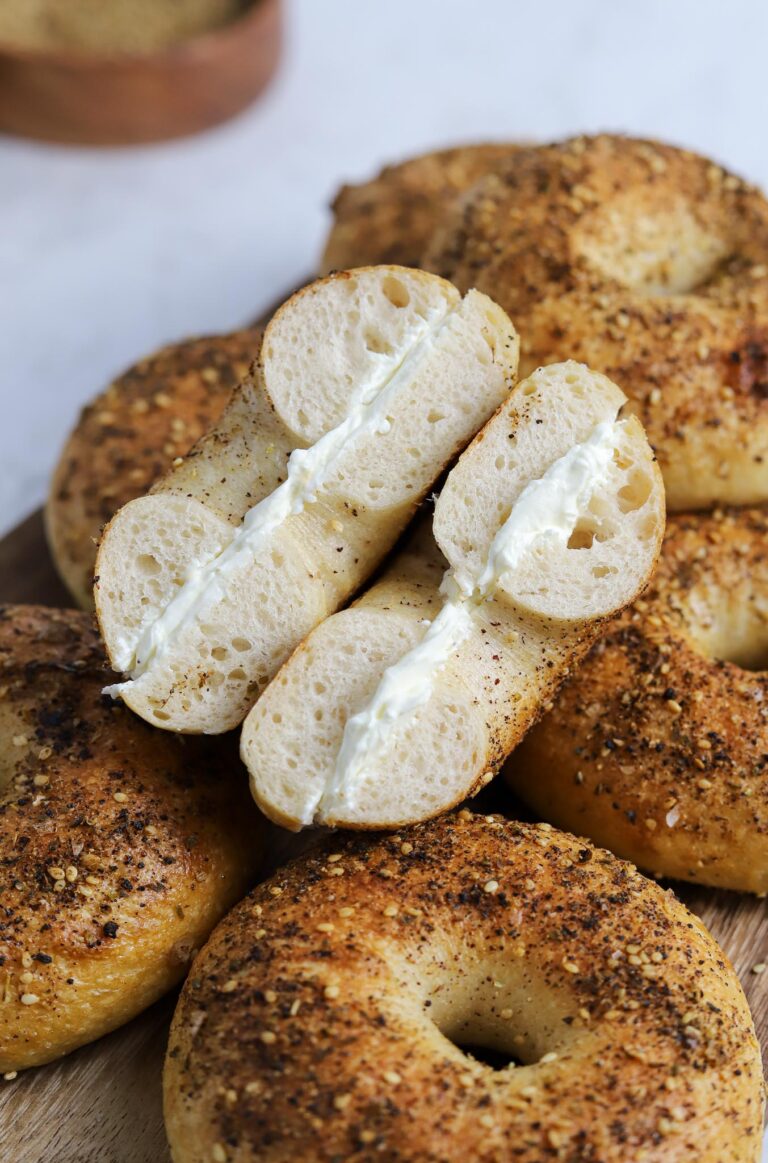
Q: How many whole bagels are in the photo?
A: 6